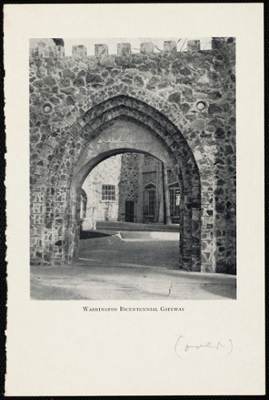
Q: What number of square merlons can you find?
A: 6